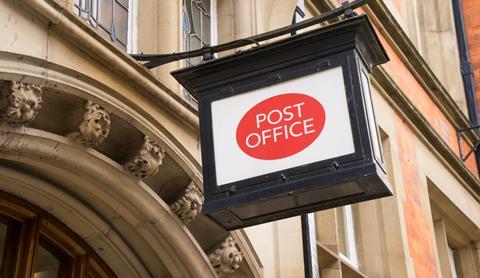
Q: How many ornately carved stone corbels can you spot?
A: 5